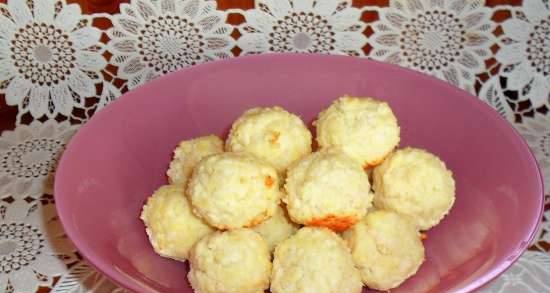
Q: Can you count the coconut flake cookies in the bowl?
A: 11